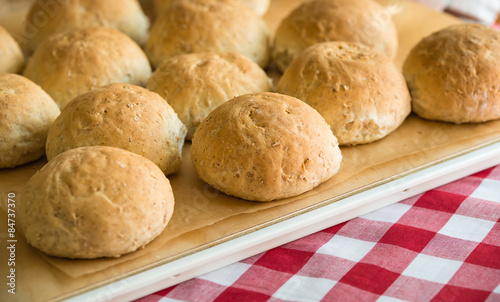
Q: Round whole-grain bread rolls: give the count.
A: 13